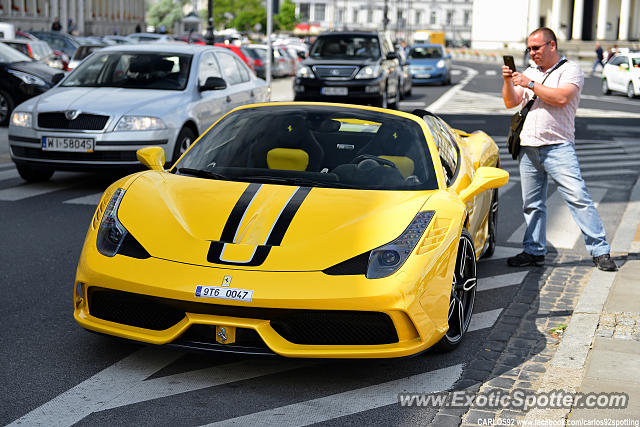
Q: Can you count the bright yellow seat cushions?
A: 2